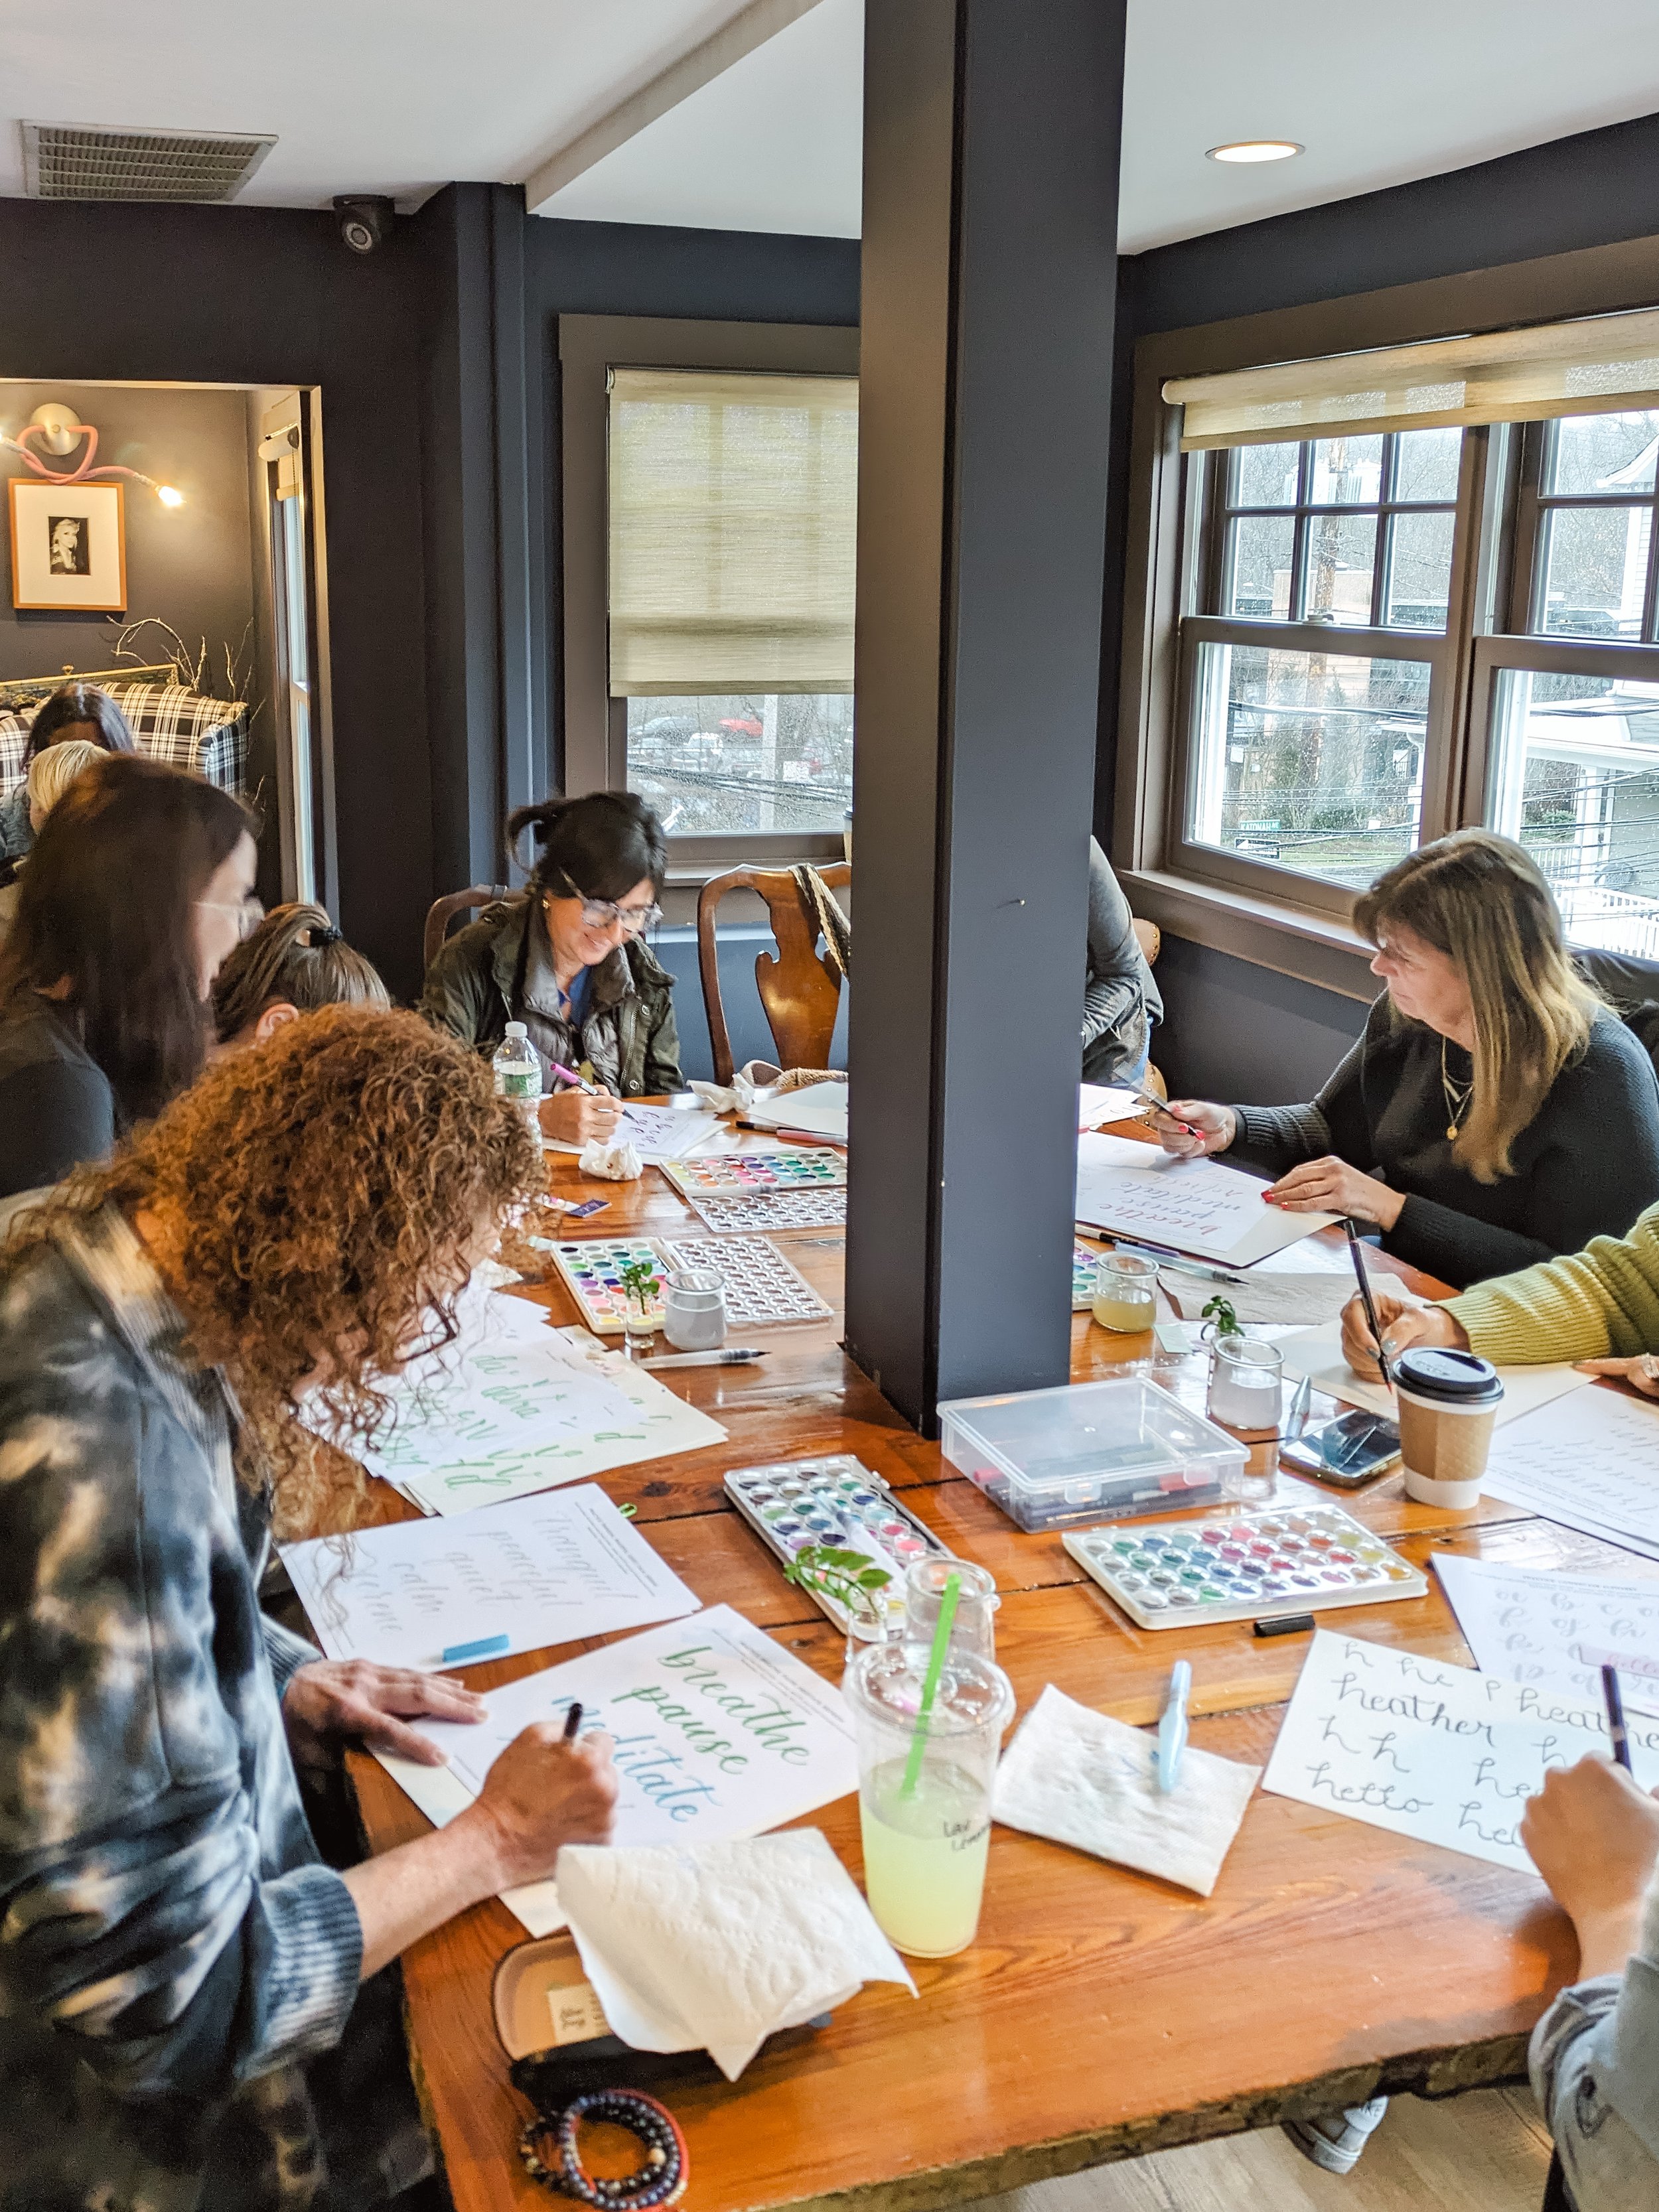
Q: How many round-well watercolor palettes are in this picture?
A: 5